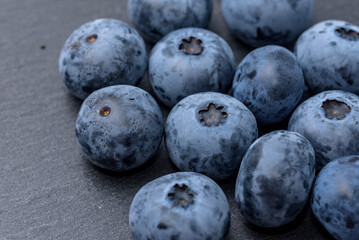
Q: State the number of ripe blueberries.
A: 12